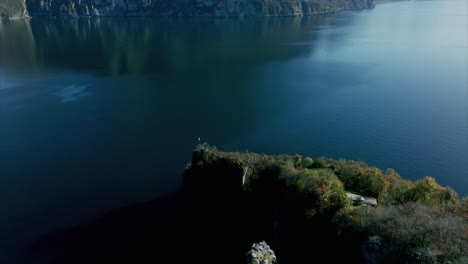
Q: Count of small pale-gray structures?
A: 1